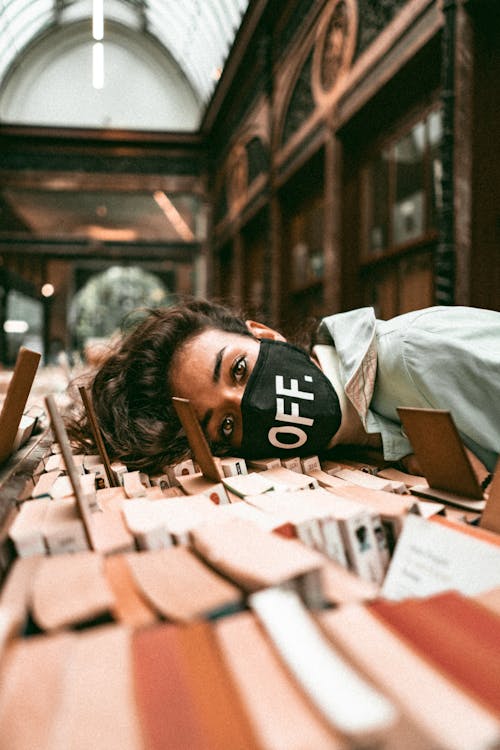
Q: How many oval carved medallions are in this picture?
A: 2